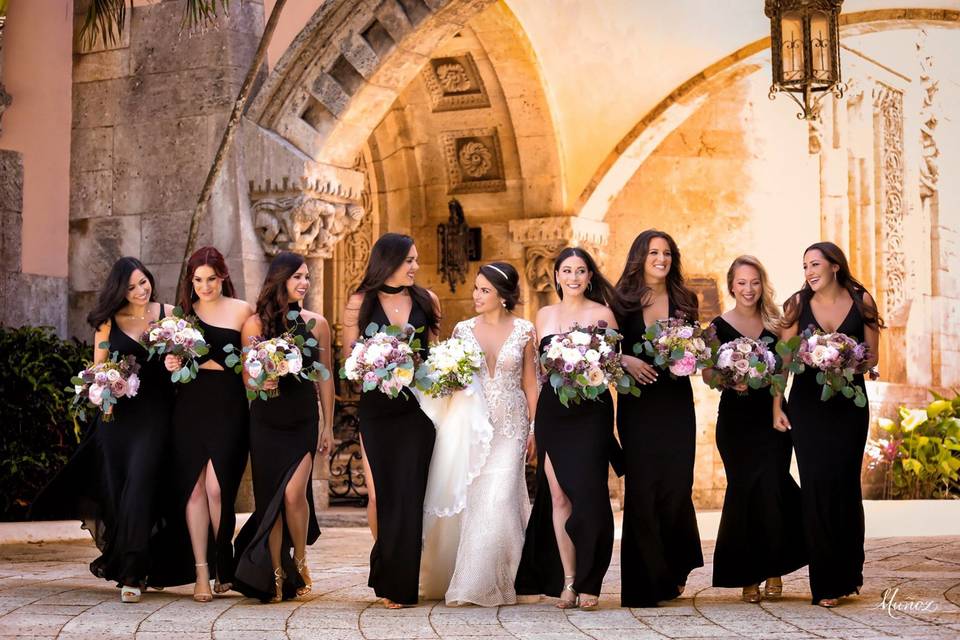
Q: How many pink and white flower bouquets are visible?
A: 8